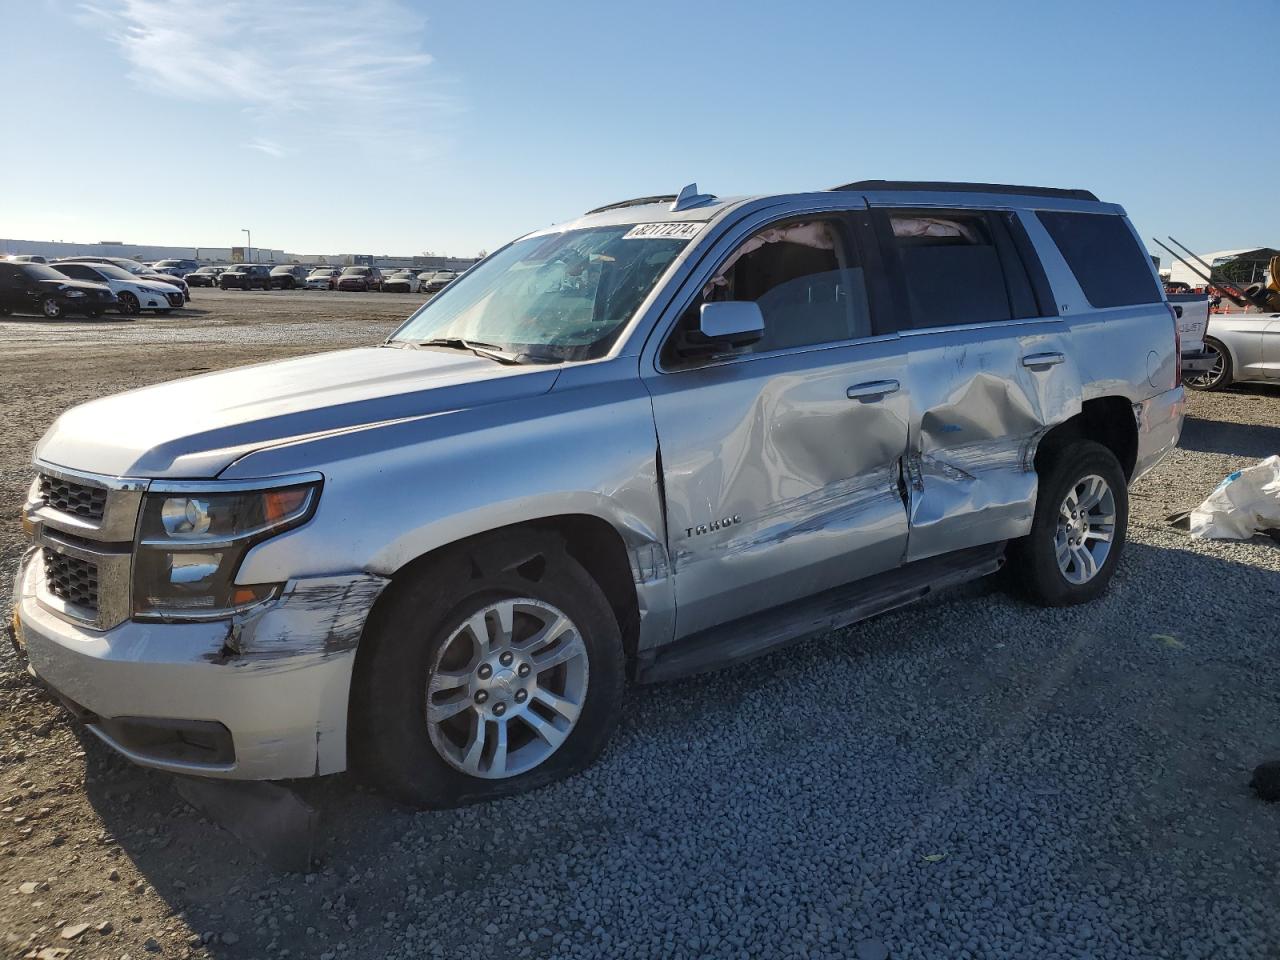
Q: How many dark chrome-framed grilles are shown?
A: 2